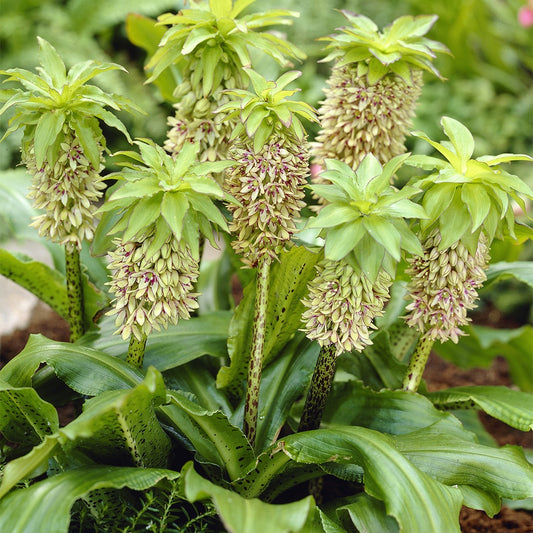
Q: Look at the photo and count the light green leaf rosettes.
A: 7